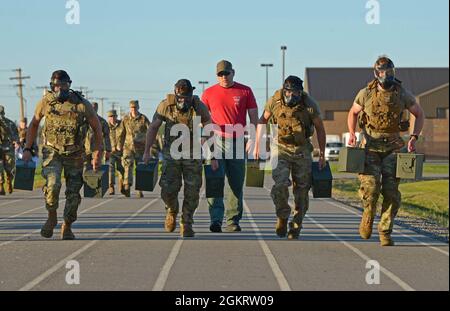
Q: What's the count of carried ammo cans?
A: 8